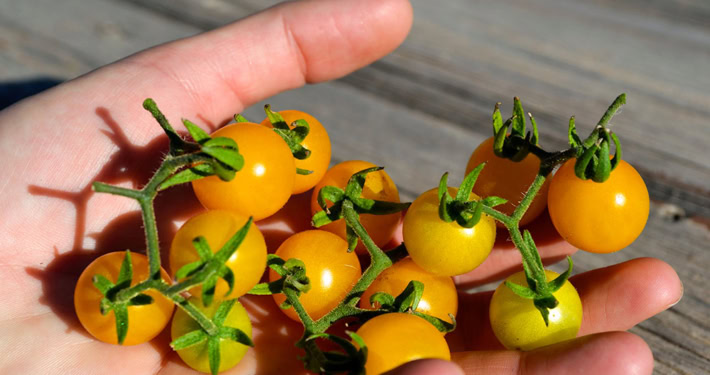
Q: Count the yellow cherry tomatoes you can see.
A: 13